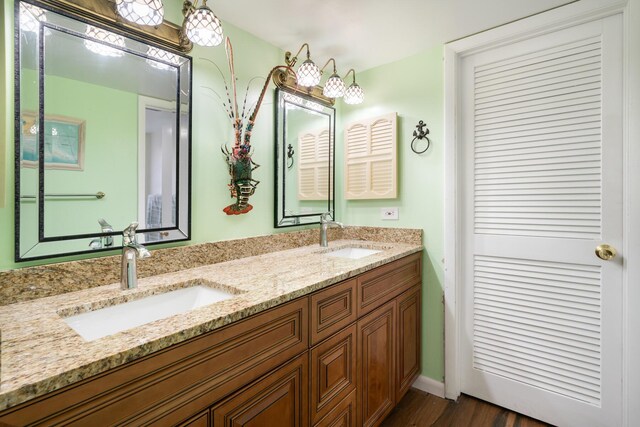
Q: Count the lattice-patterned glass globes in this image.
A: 5